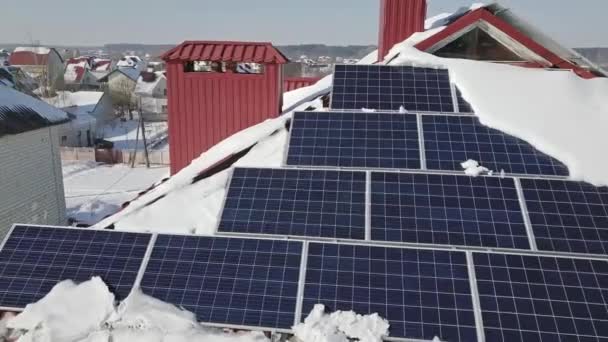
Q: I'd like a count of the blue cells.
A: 11